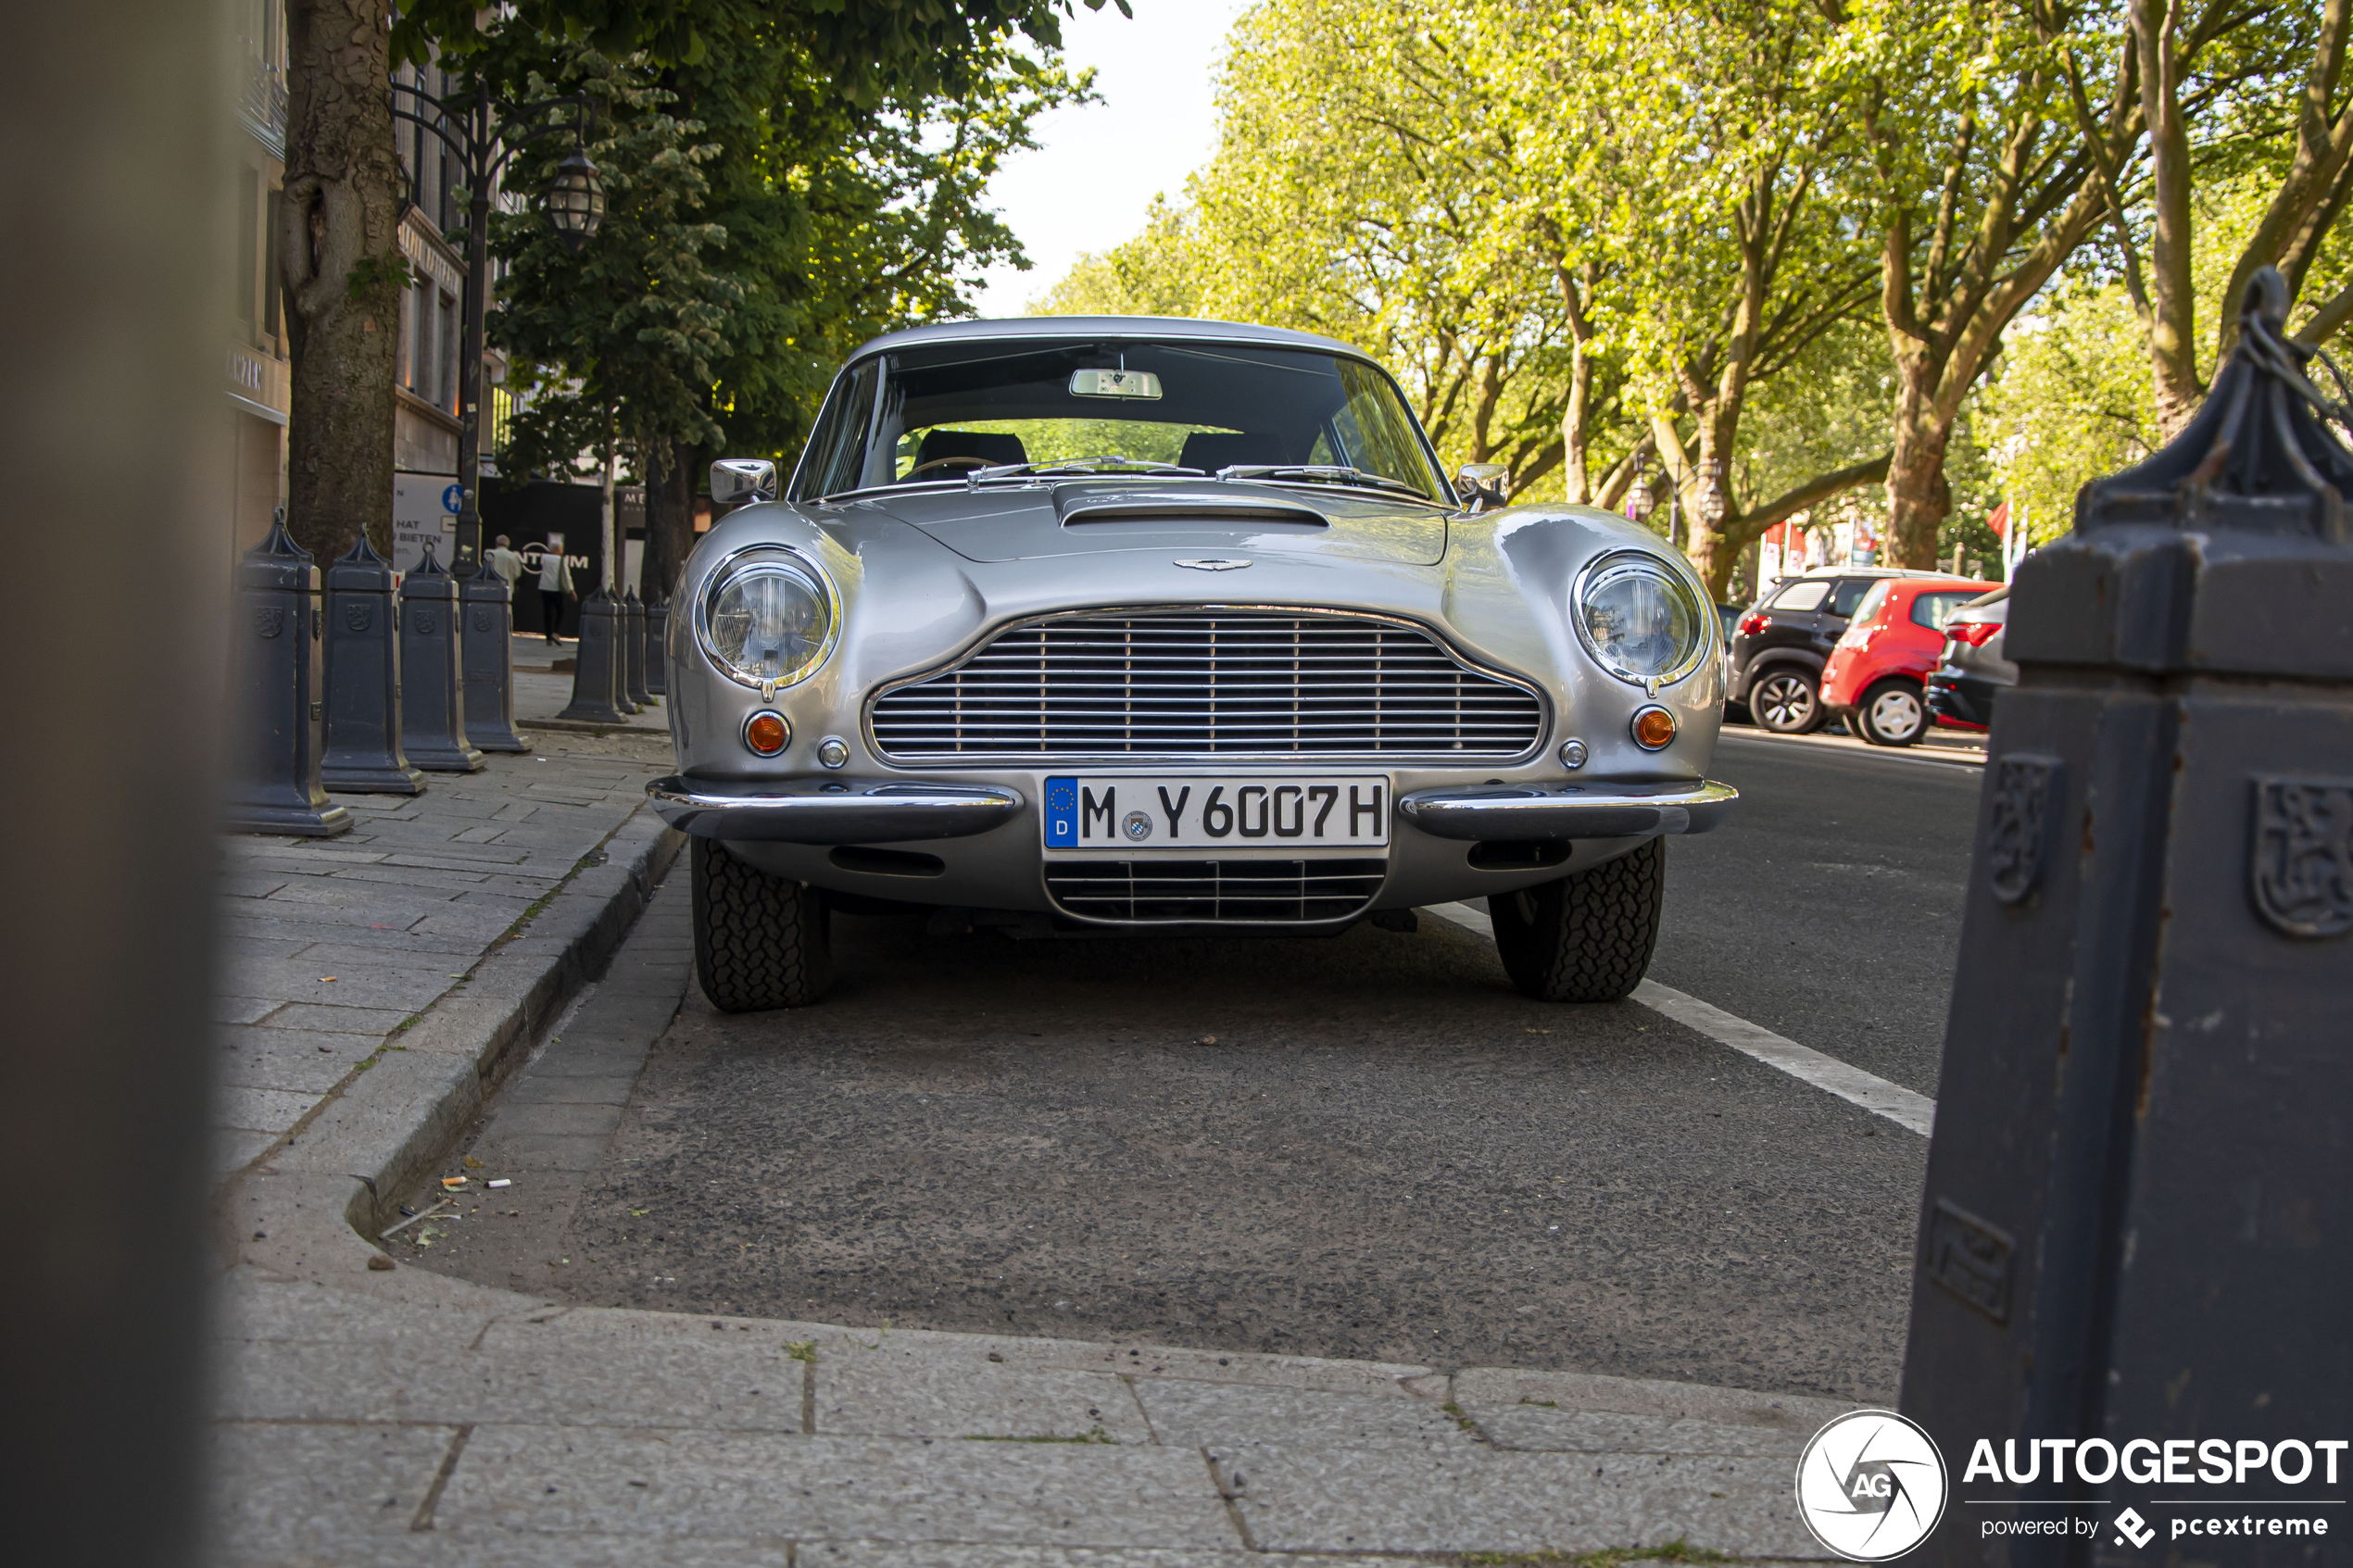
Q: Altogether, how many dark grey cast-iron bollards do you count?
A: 9